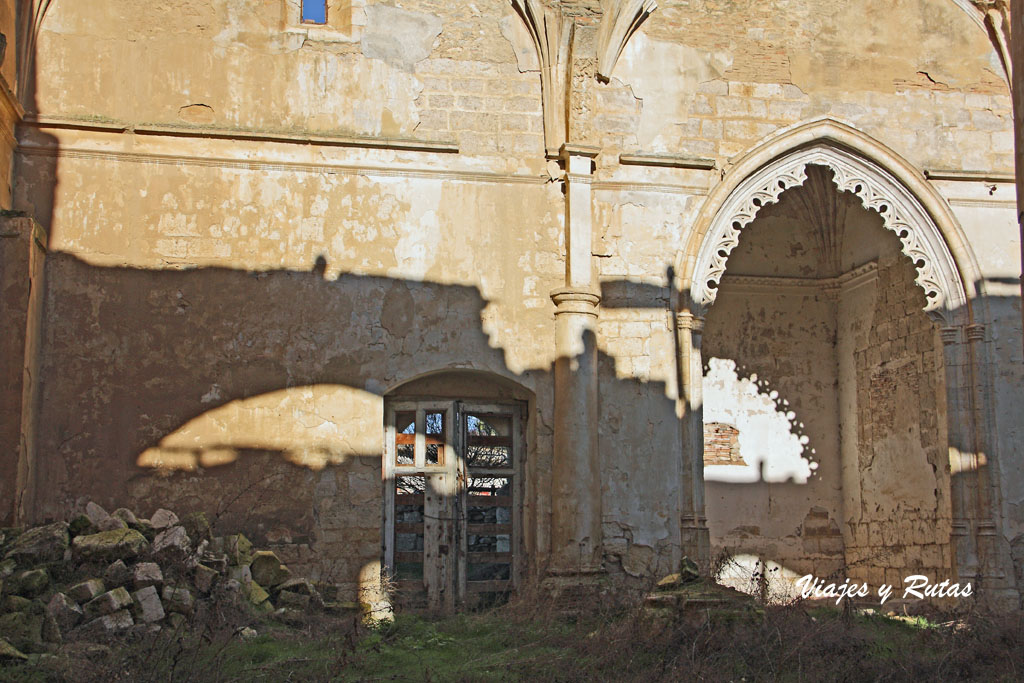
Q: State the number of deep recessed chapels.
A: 1